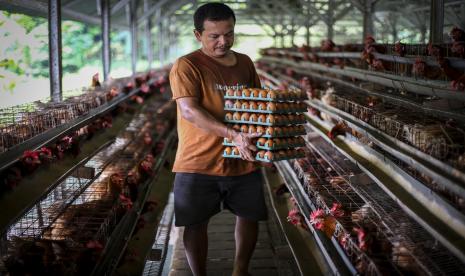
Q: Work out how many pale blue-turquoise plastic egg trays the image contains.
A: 6